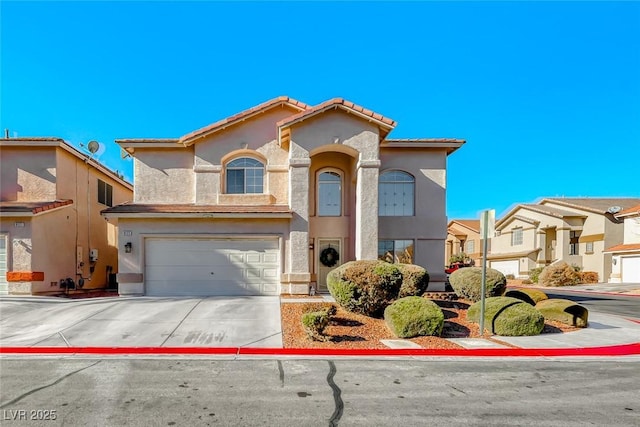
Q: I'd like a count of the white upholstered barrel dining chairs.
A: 0